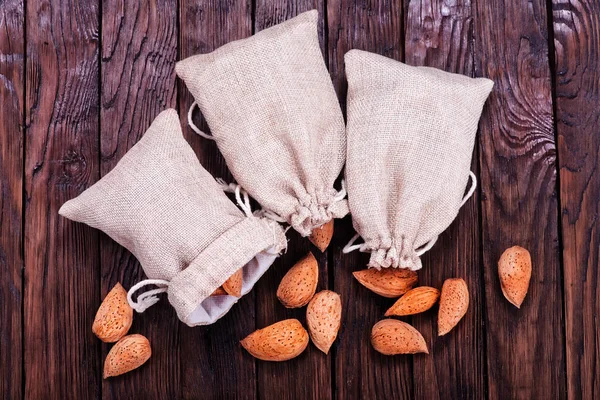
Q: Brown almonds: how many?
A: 12